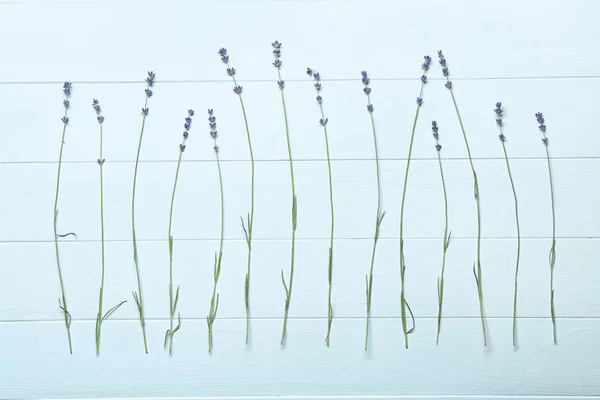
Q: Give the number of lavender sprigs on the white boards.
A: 14